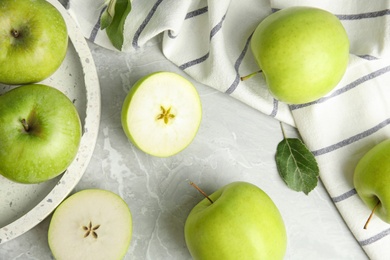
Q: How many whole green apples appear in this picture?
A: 5